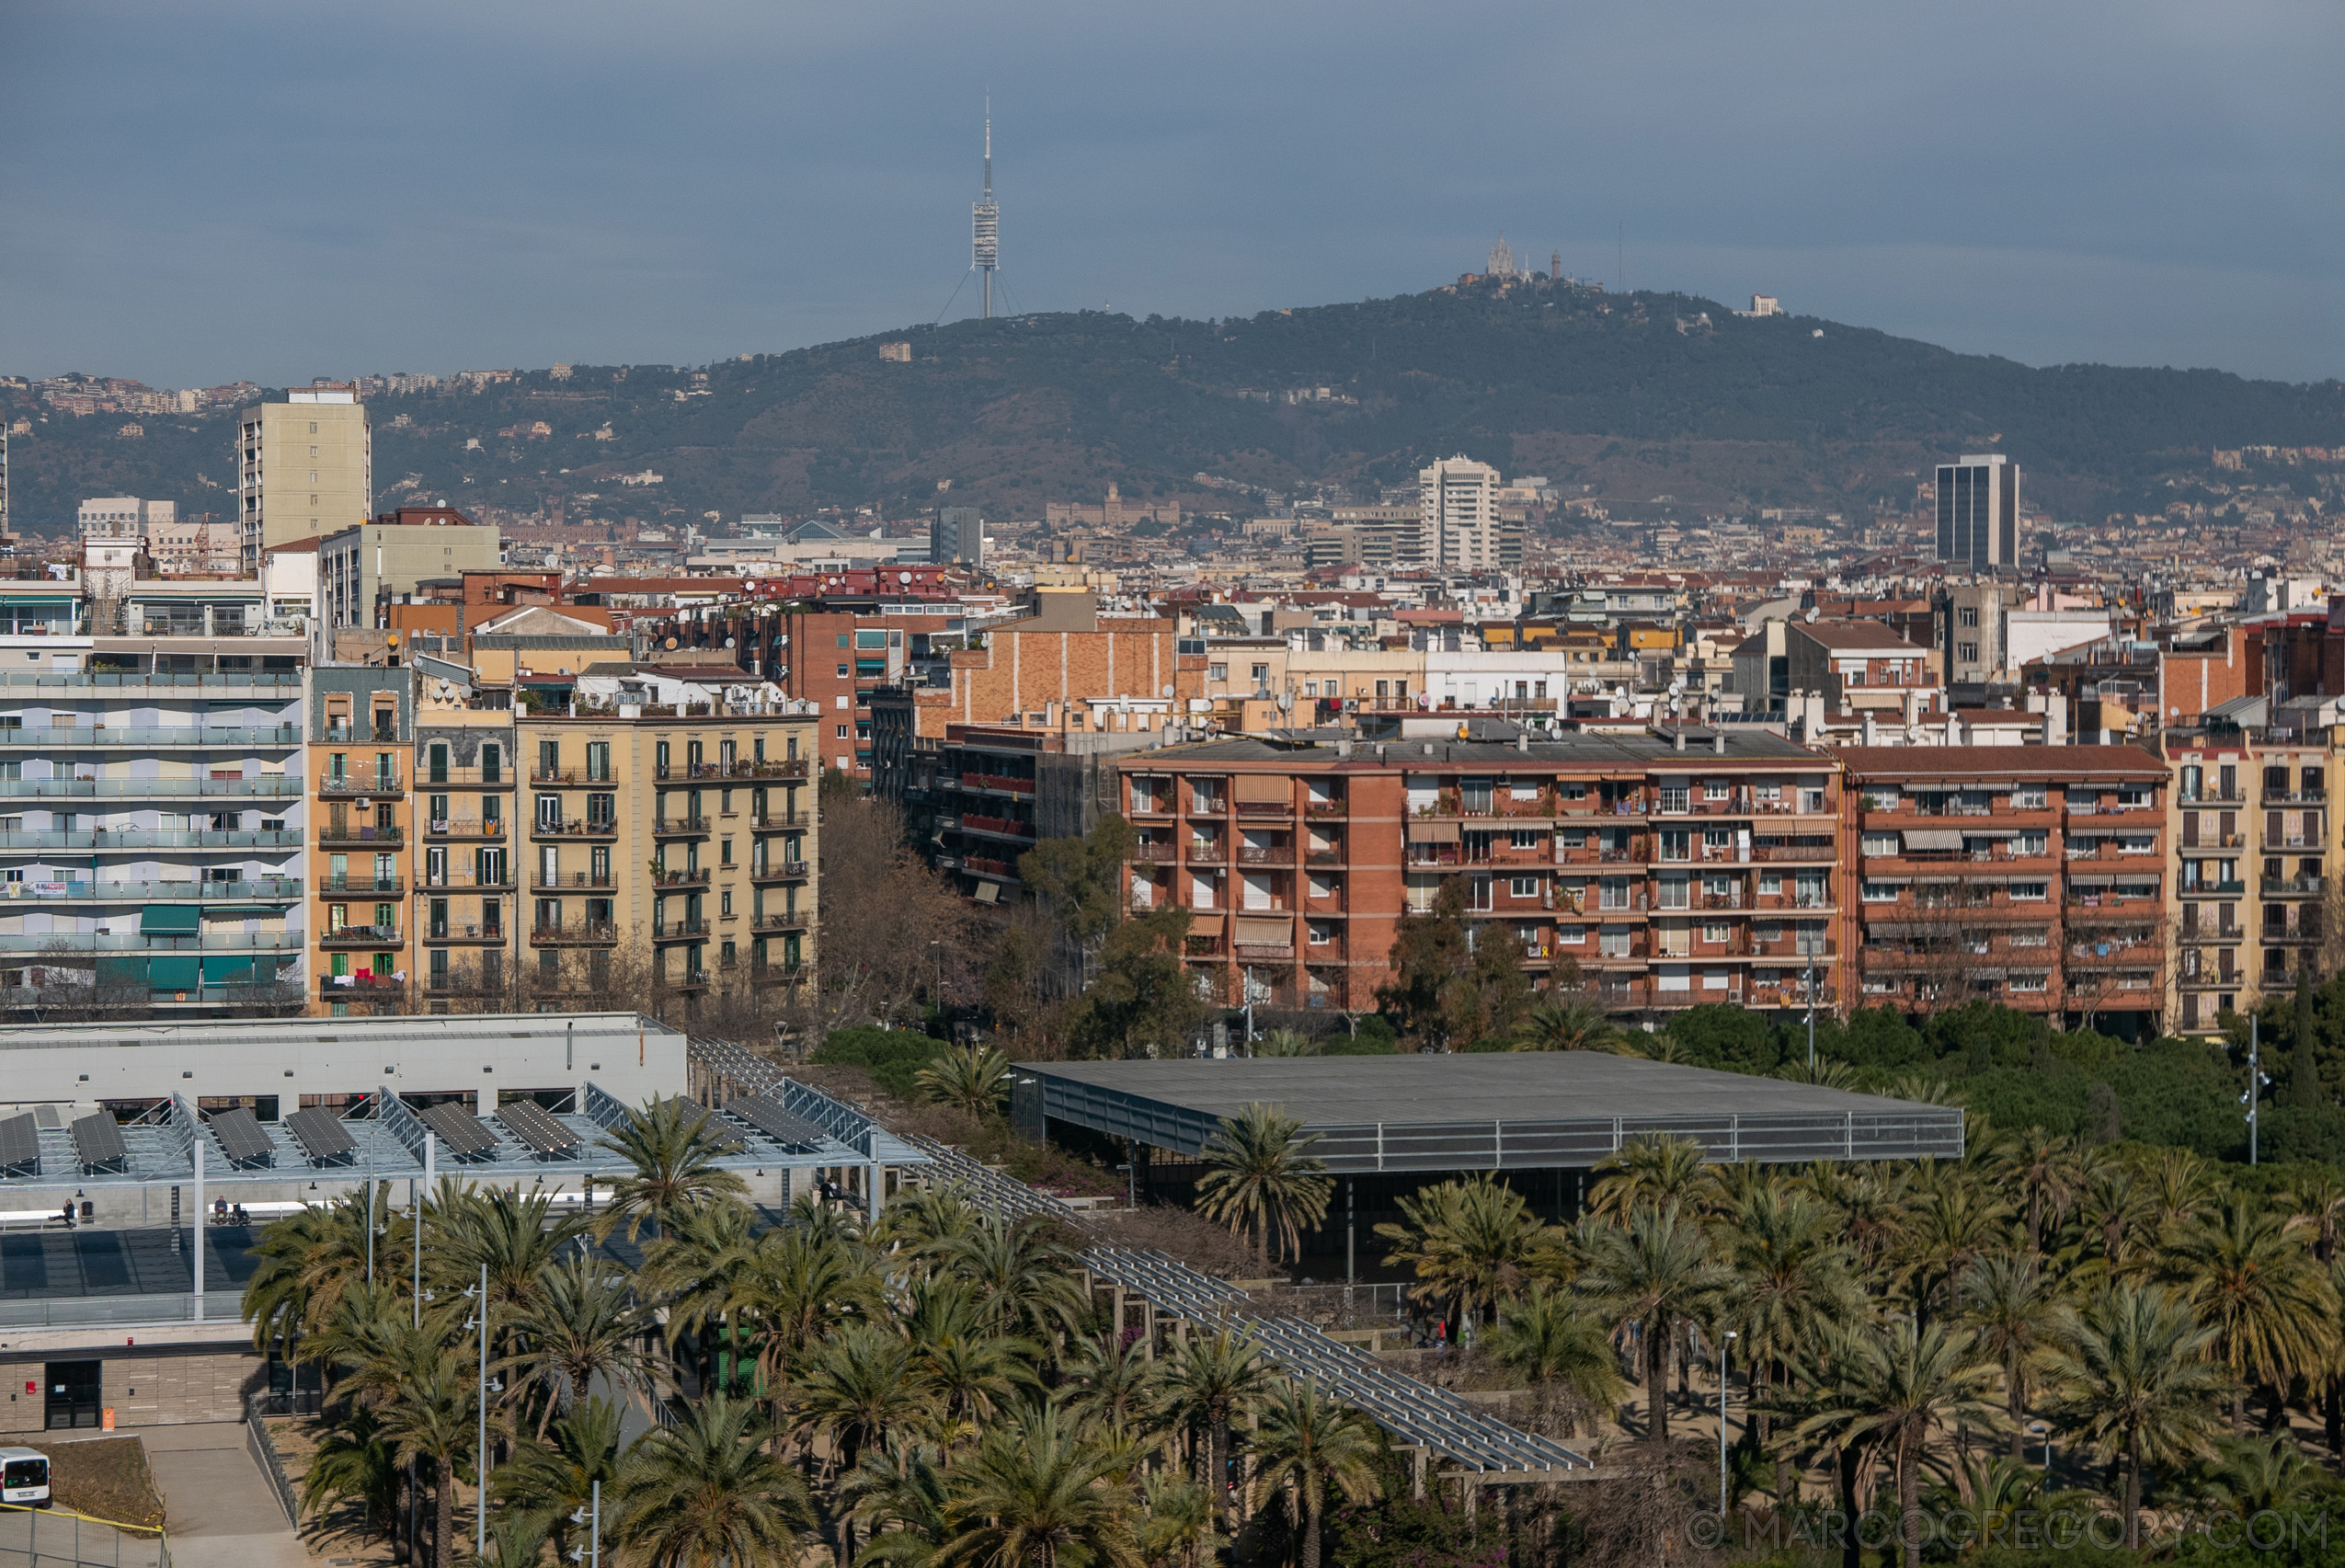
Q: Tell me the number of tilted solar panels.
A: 8